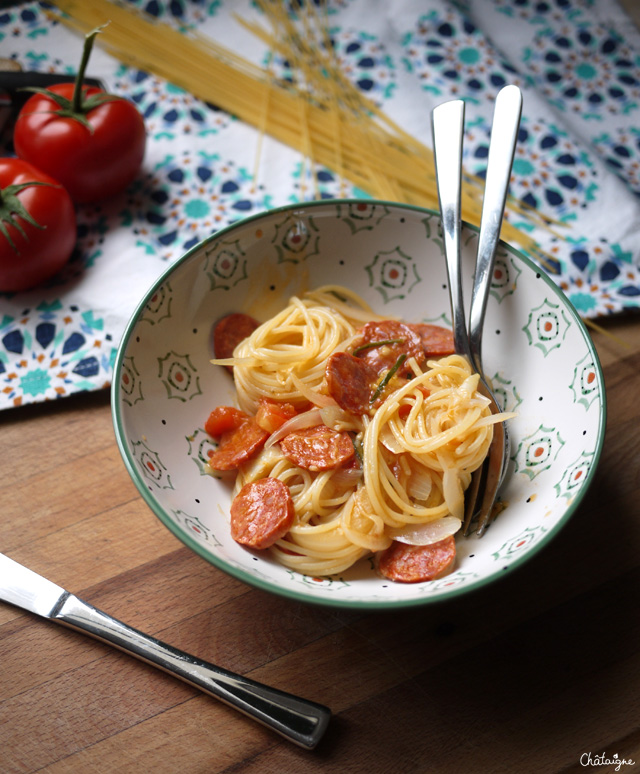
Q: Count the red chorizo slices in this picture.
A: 8